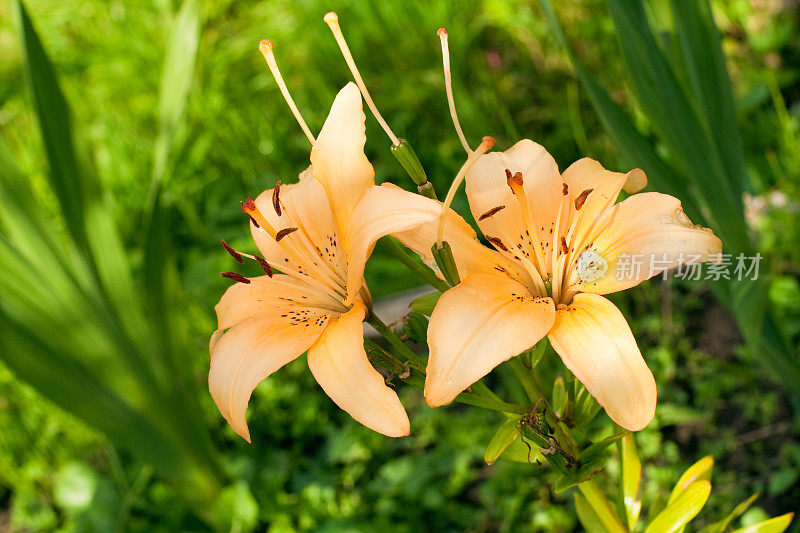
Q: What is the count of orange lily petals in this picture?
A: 12